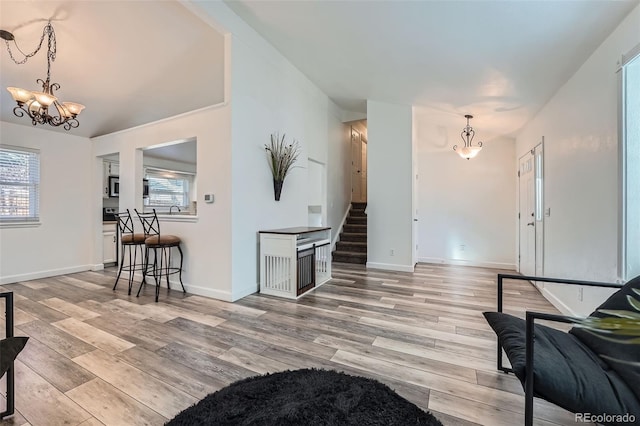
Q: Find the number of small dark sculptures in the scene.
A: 0